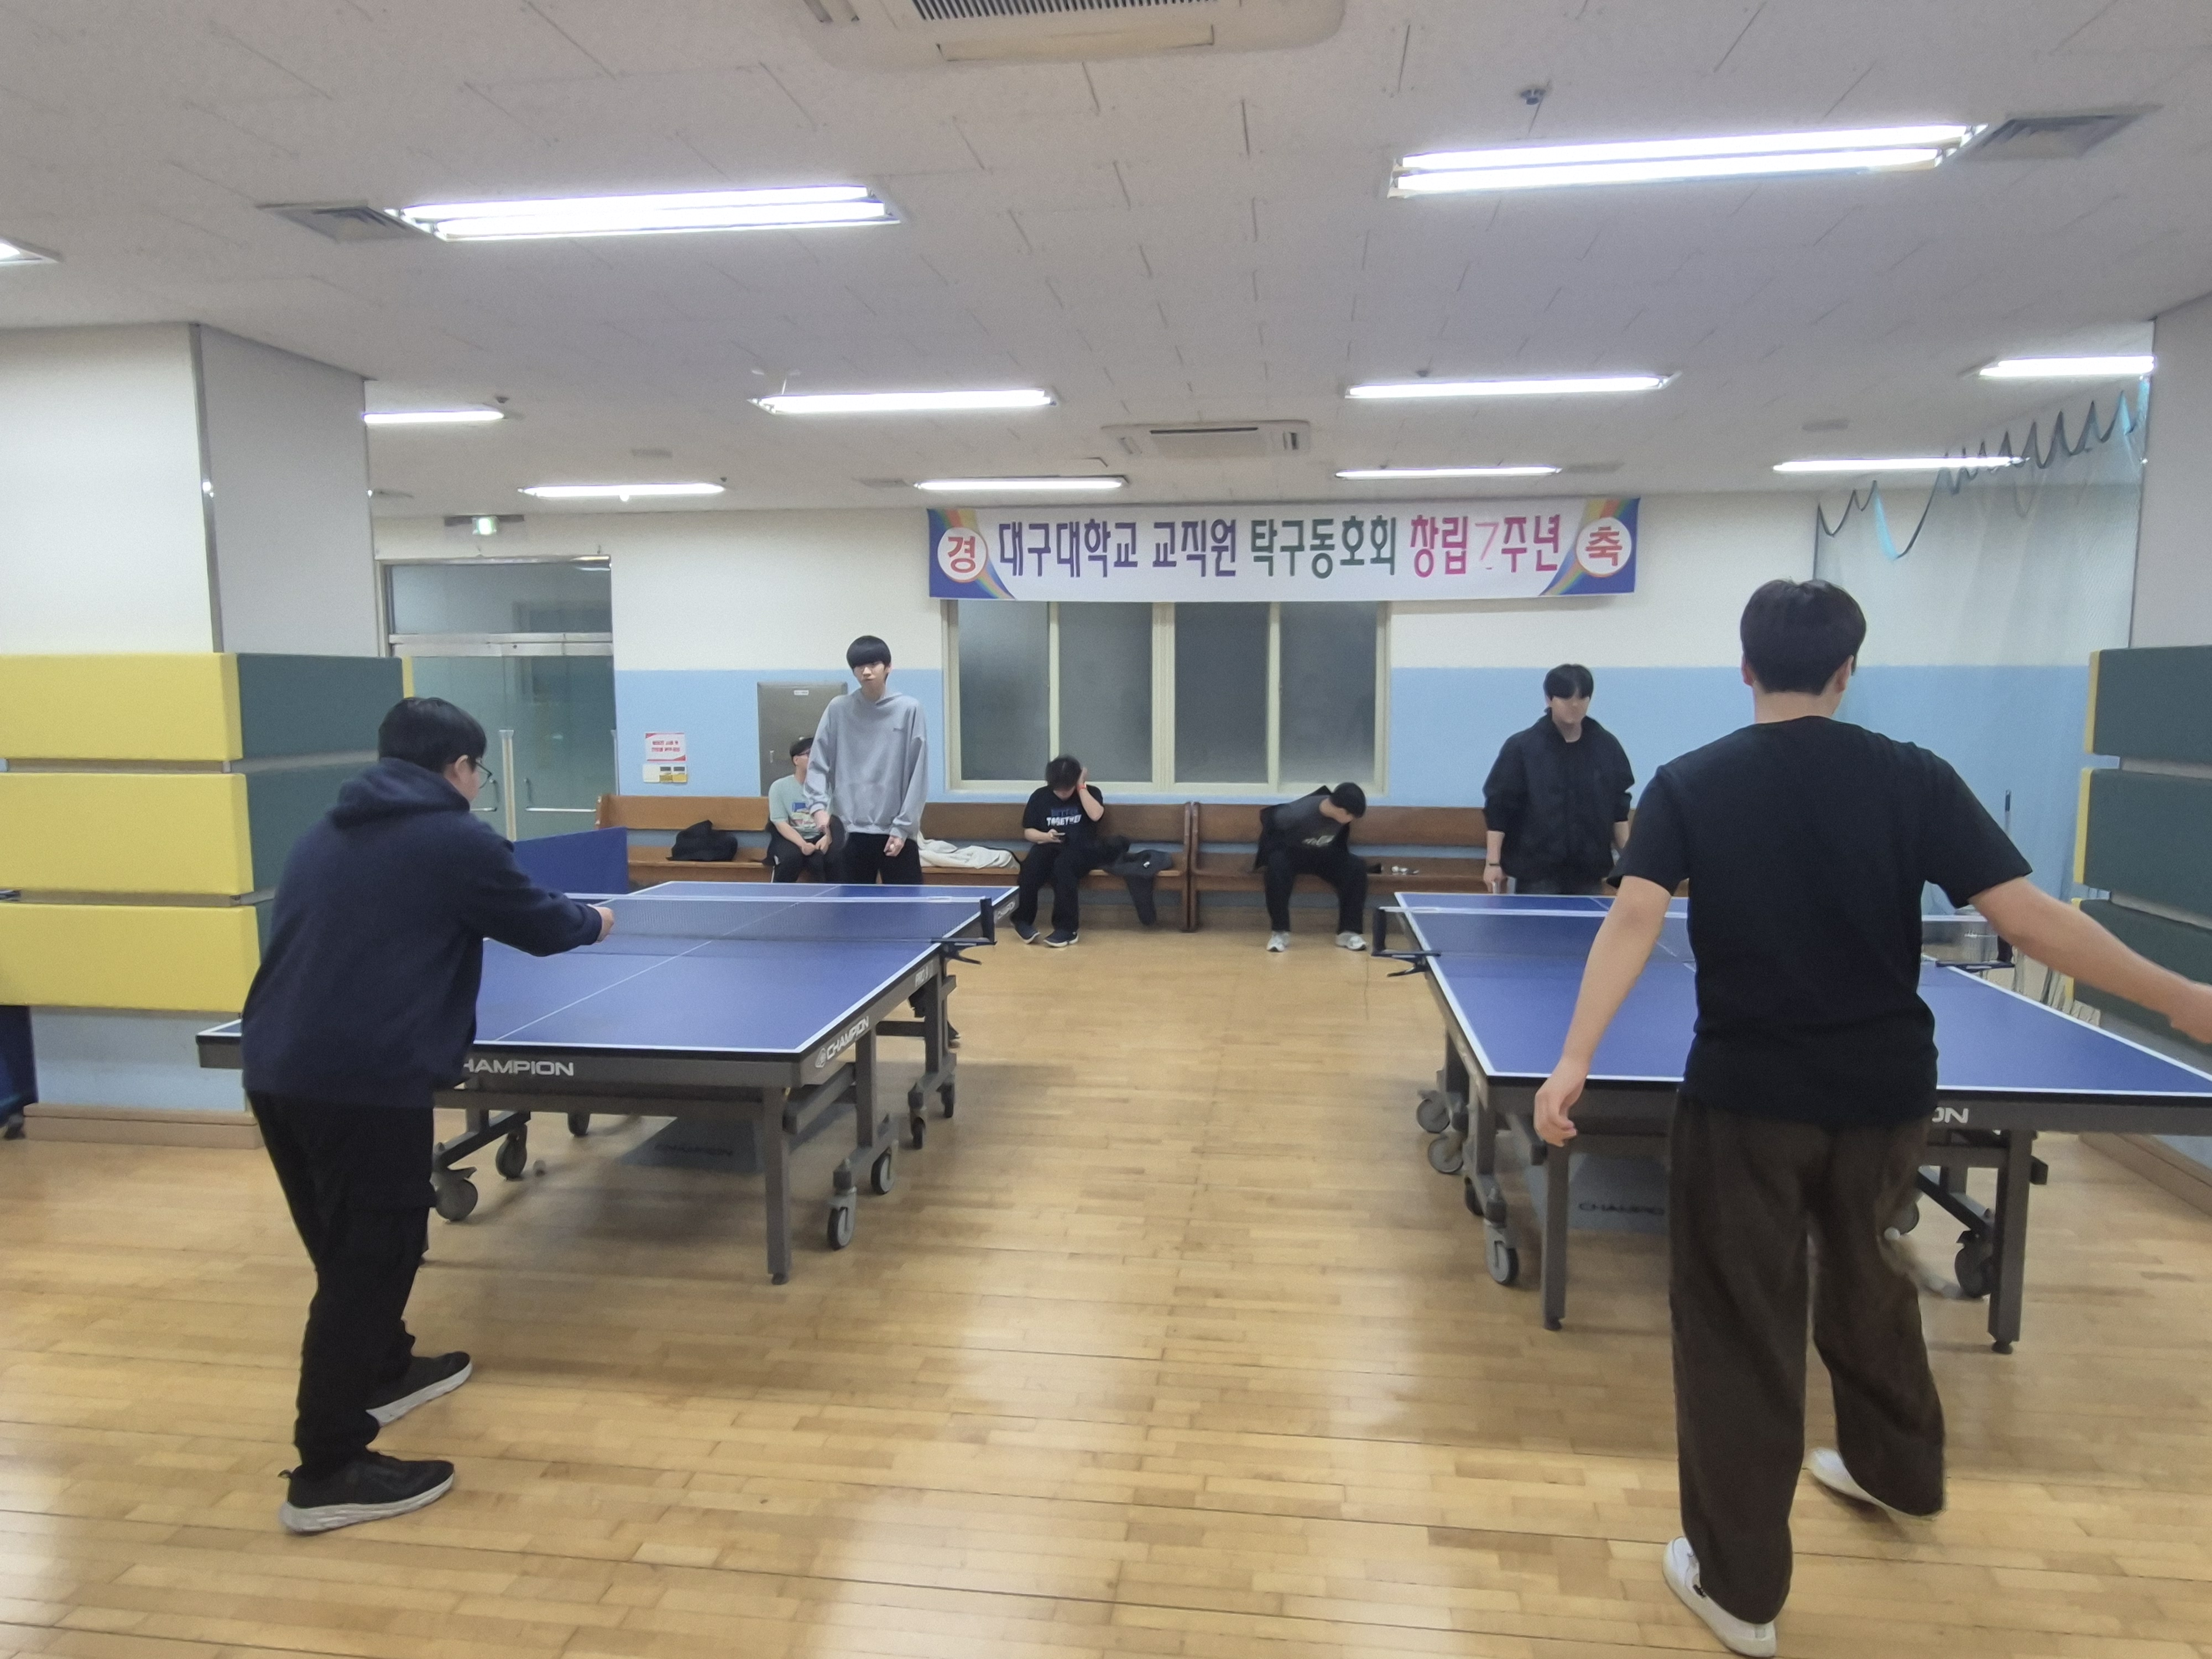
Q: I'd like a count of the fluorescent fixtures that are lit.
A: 11